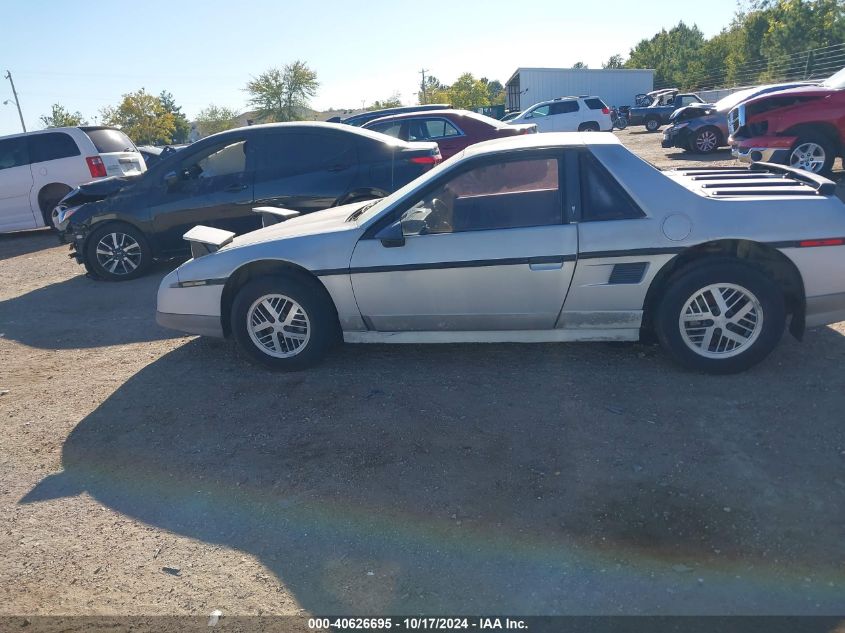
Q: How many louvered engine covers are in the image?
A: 1